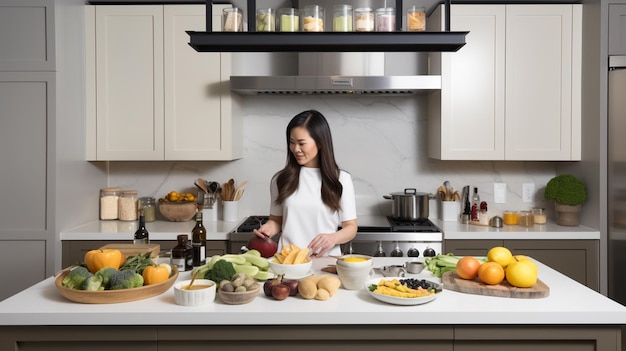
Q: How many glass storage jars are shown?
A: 14